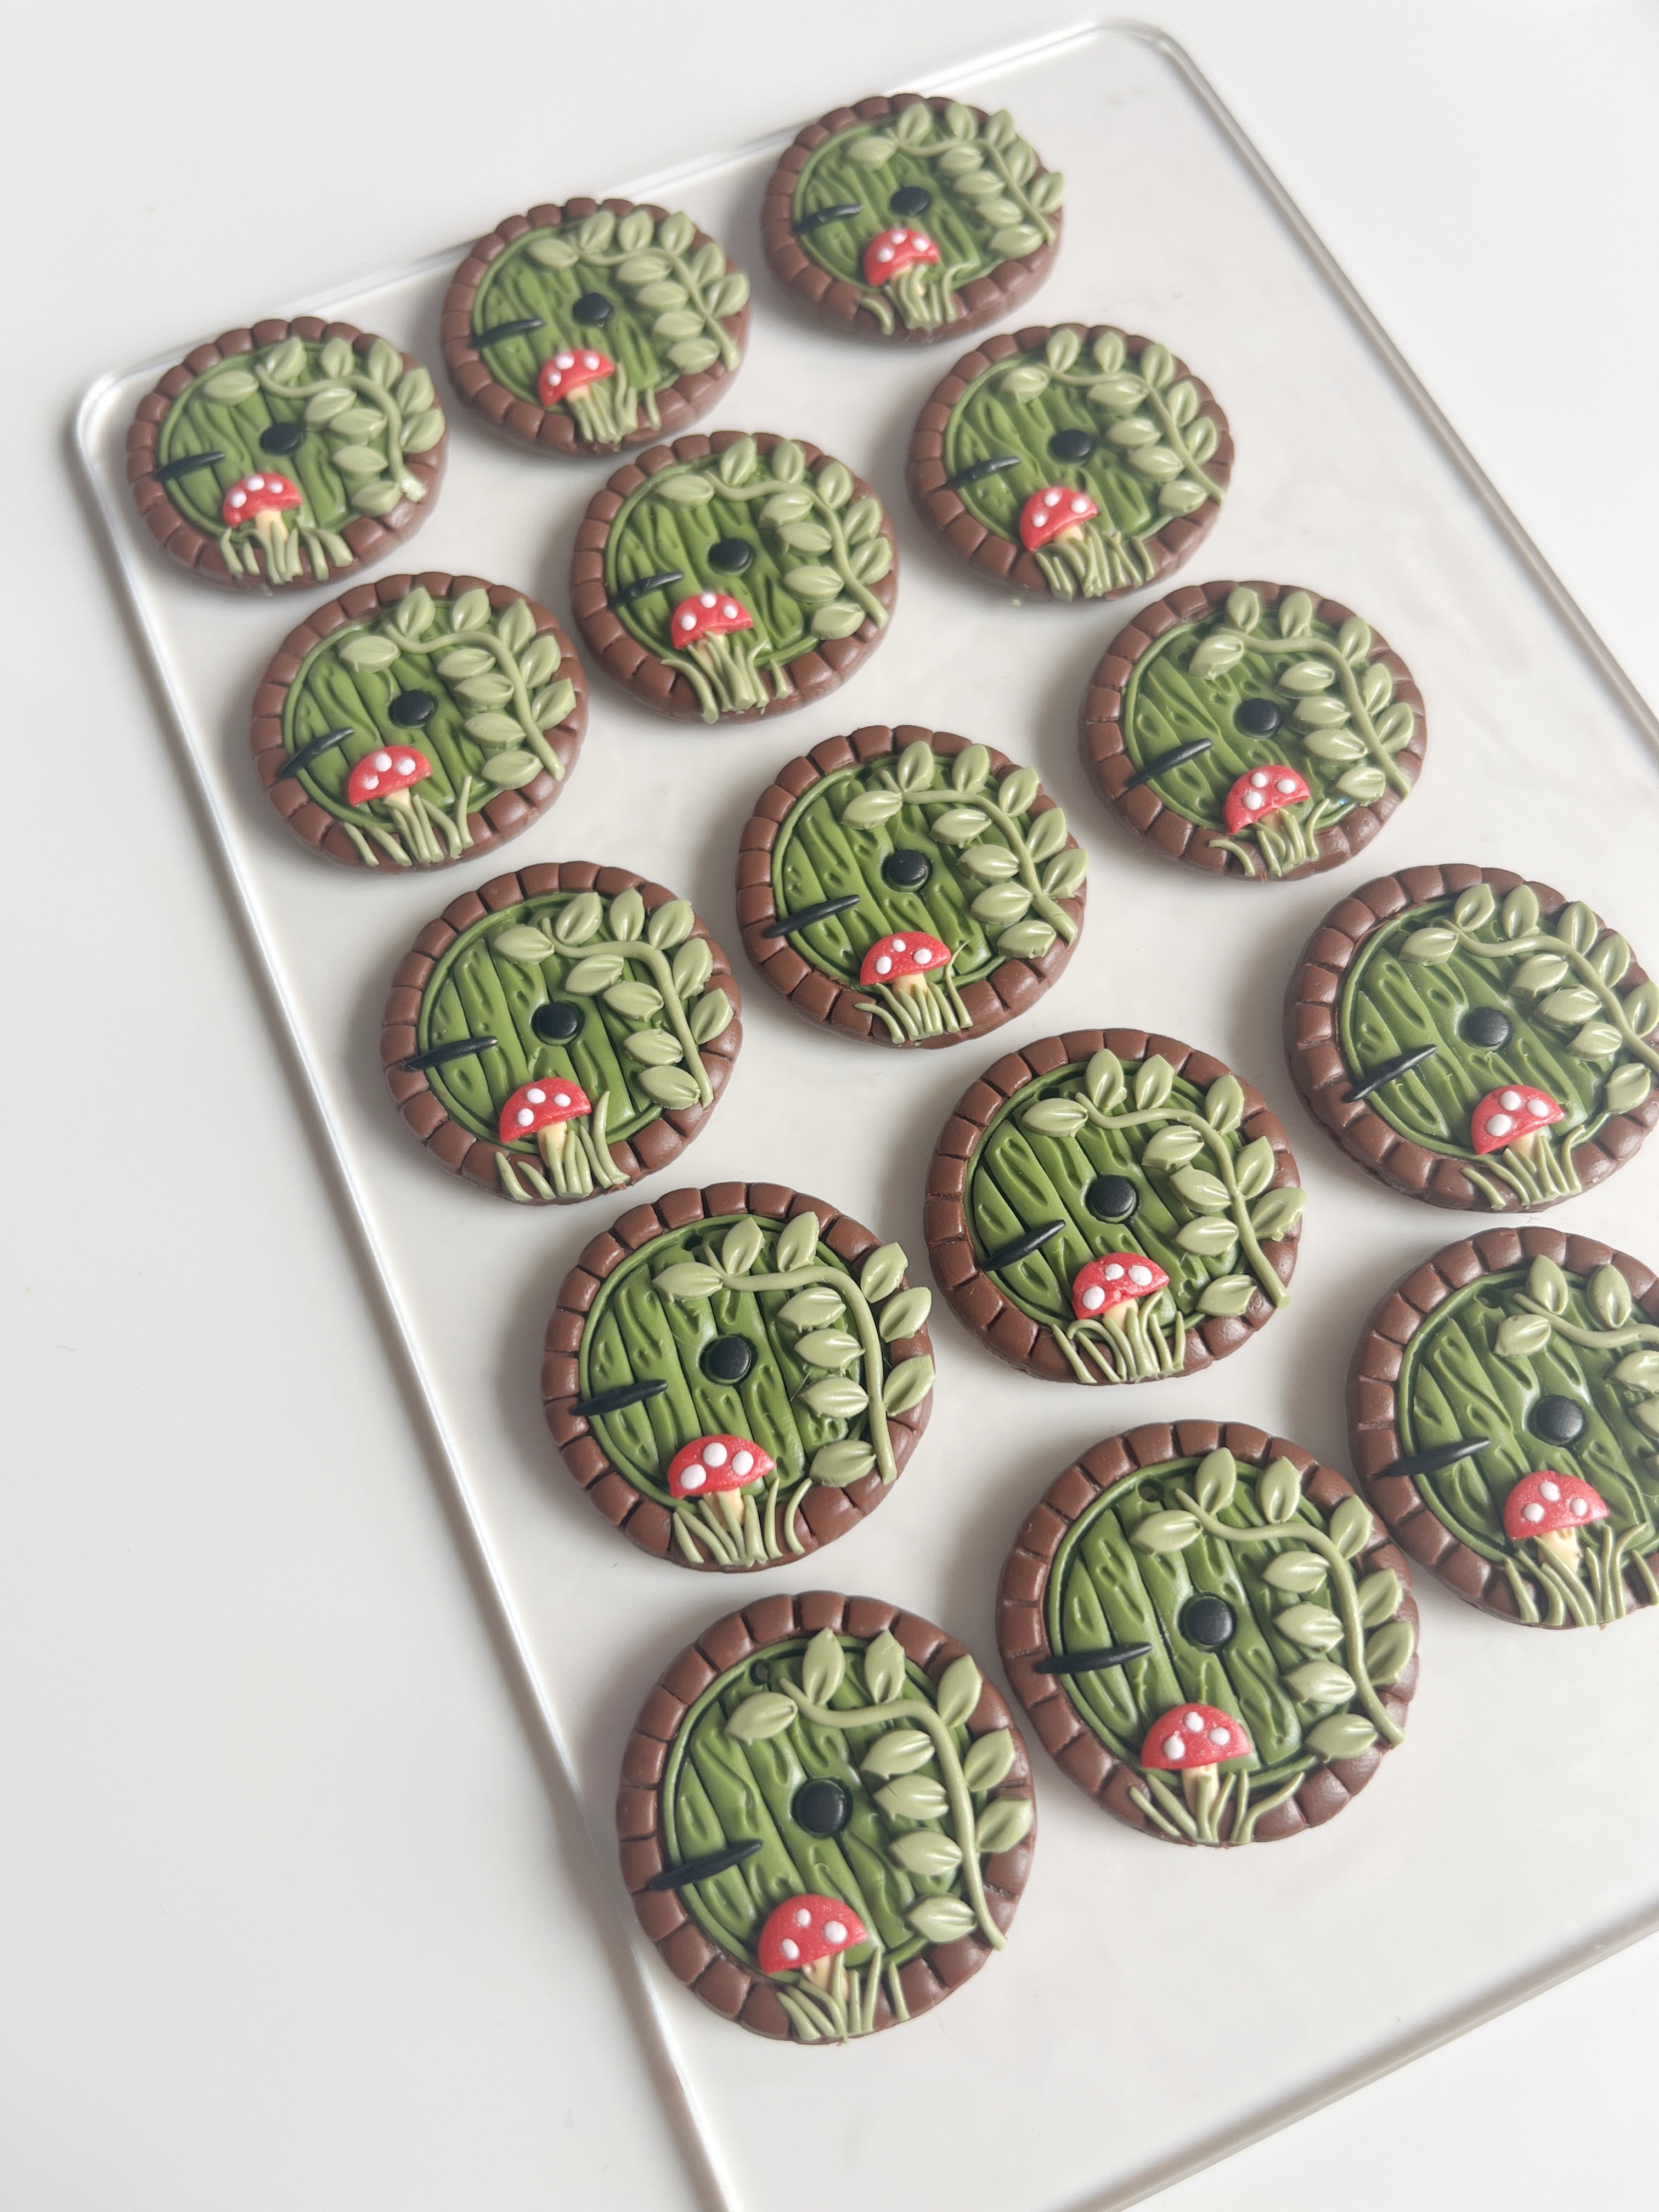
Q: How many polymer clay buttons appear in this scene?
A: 15